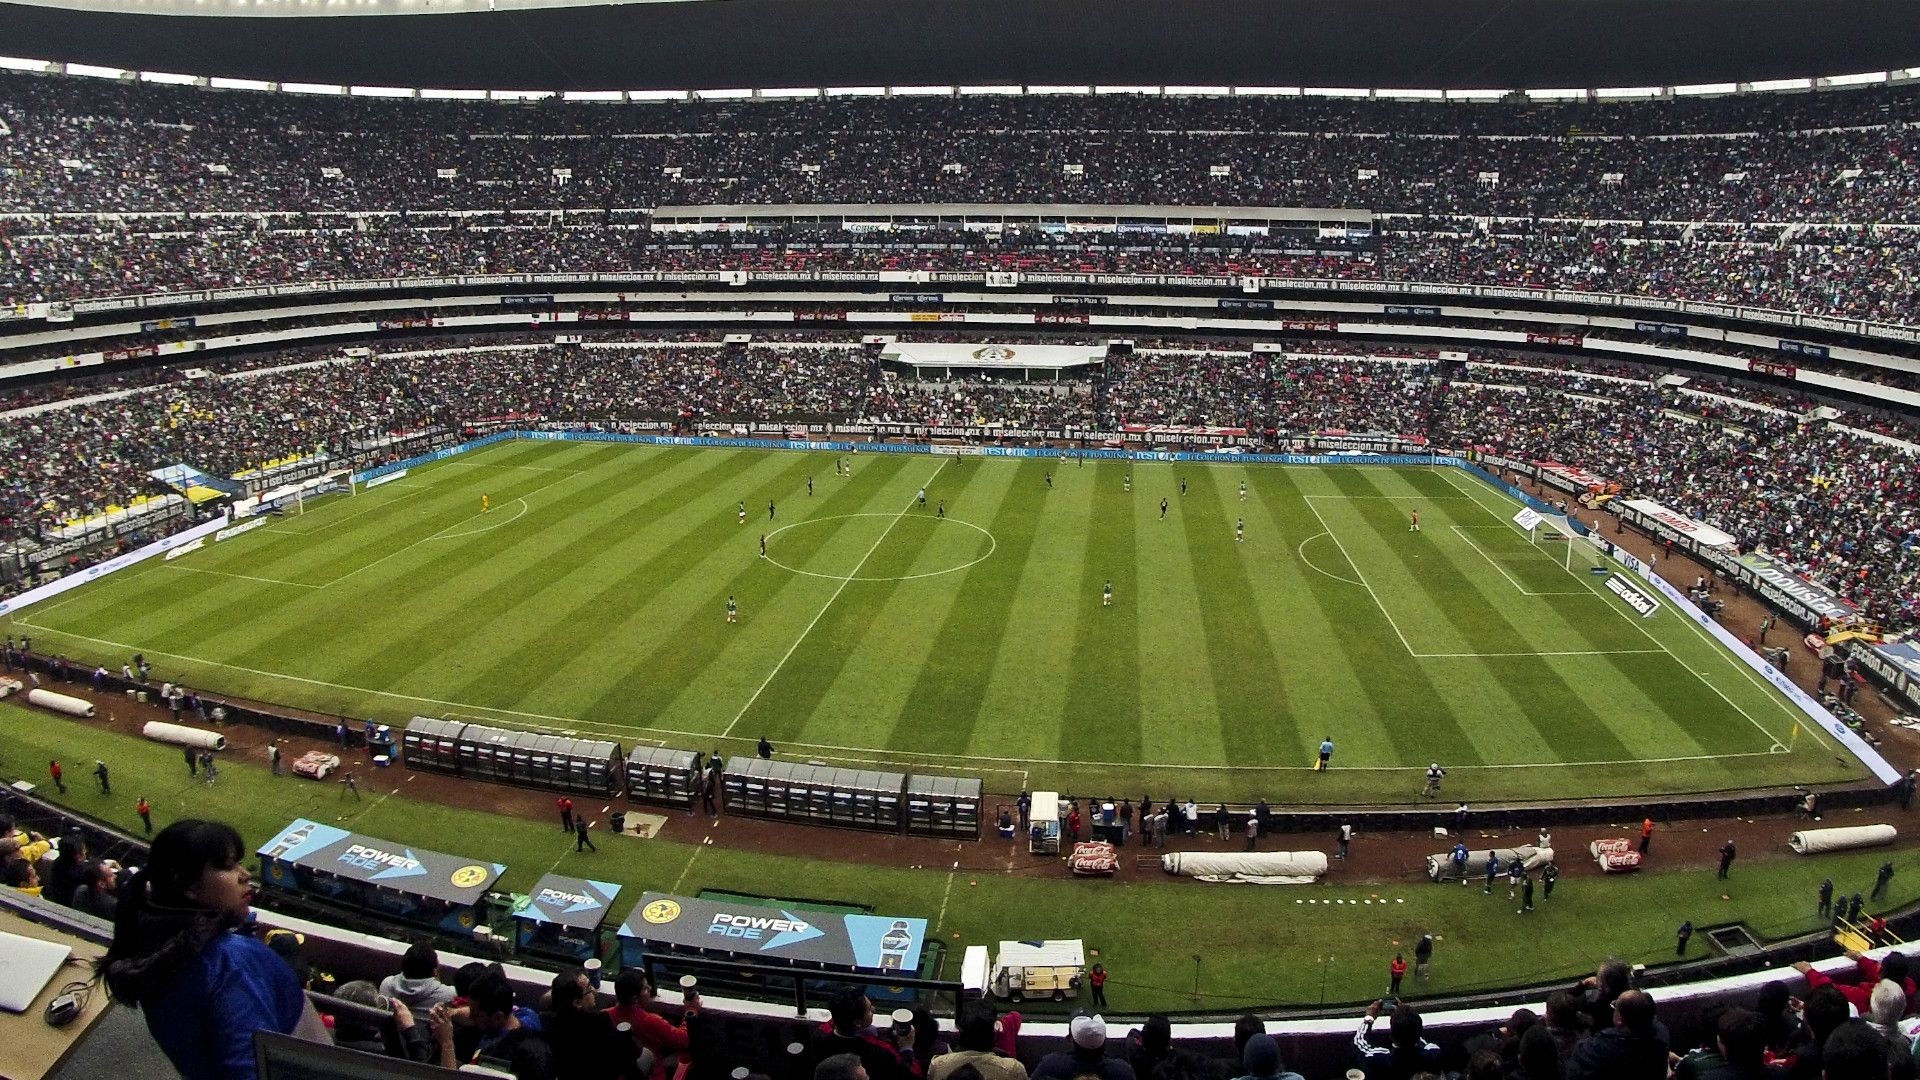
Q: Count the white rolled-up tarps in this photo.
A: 5